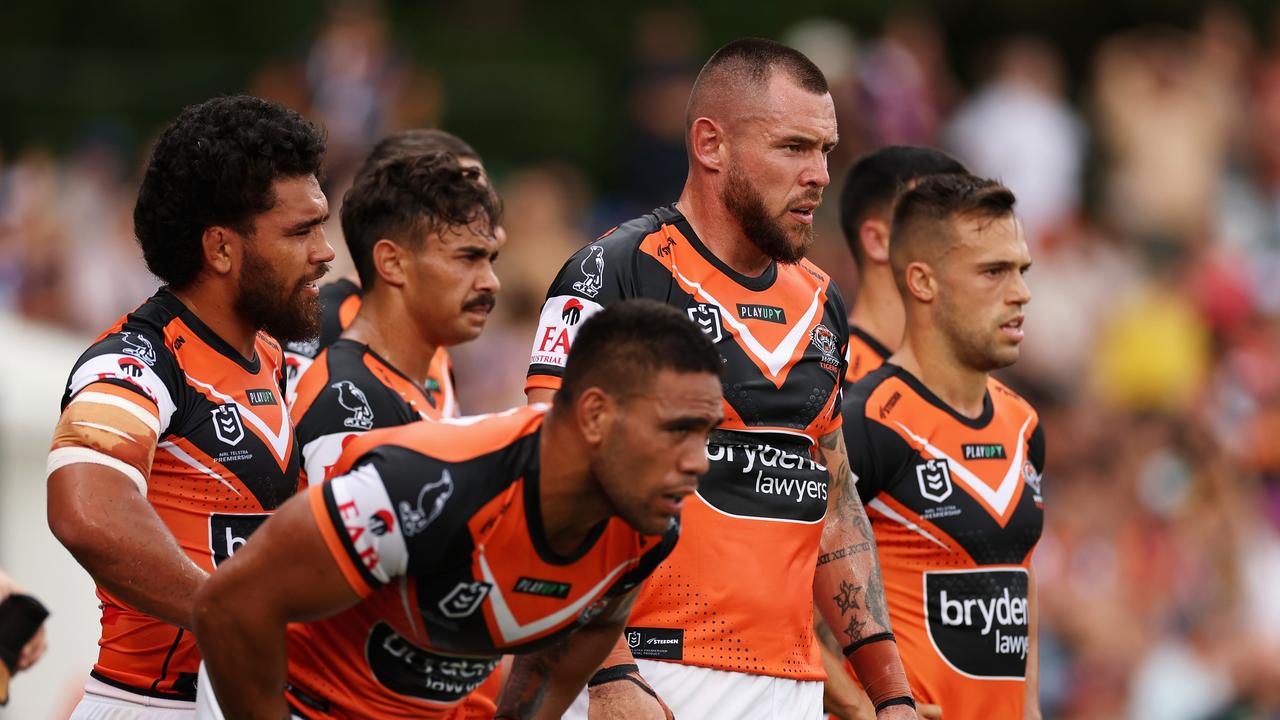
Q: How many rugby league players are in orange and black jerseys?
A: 7